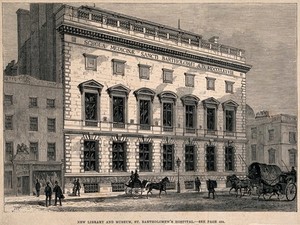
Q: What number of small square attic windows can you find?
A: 7